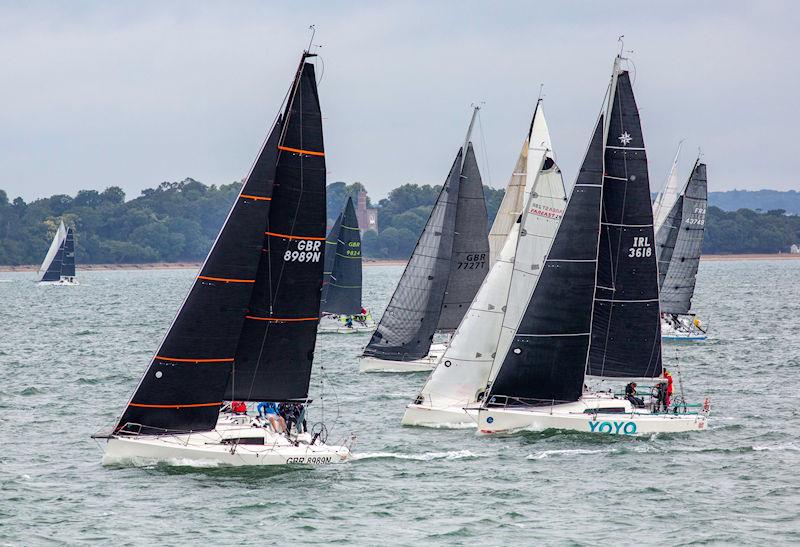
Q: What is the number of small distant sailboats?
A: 1